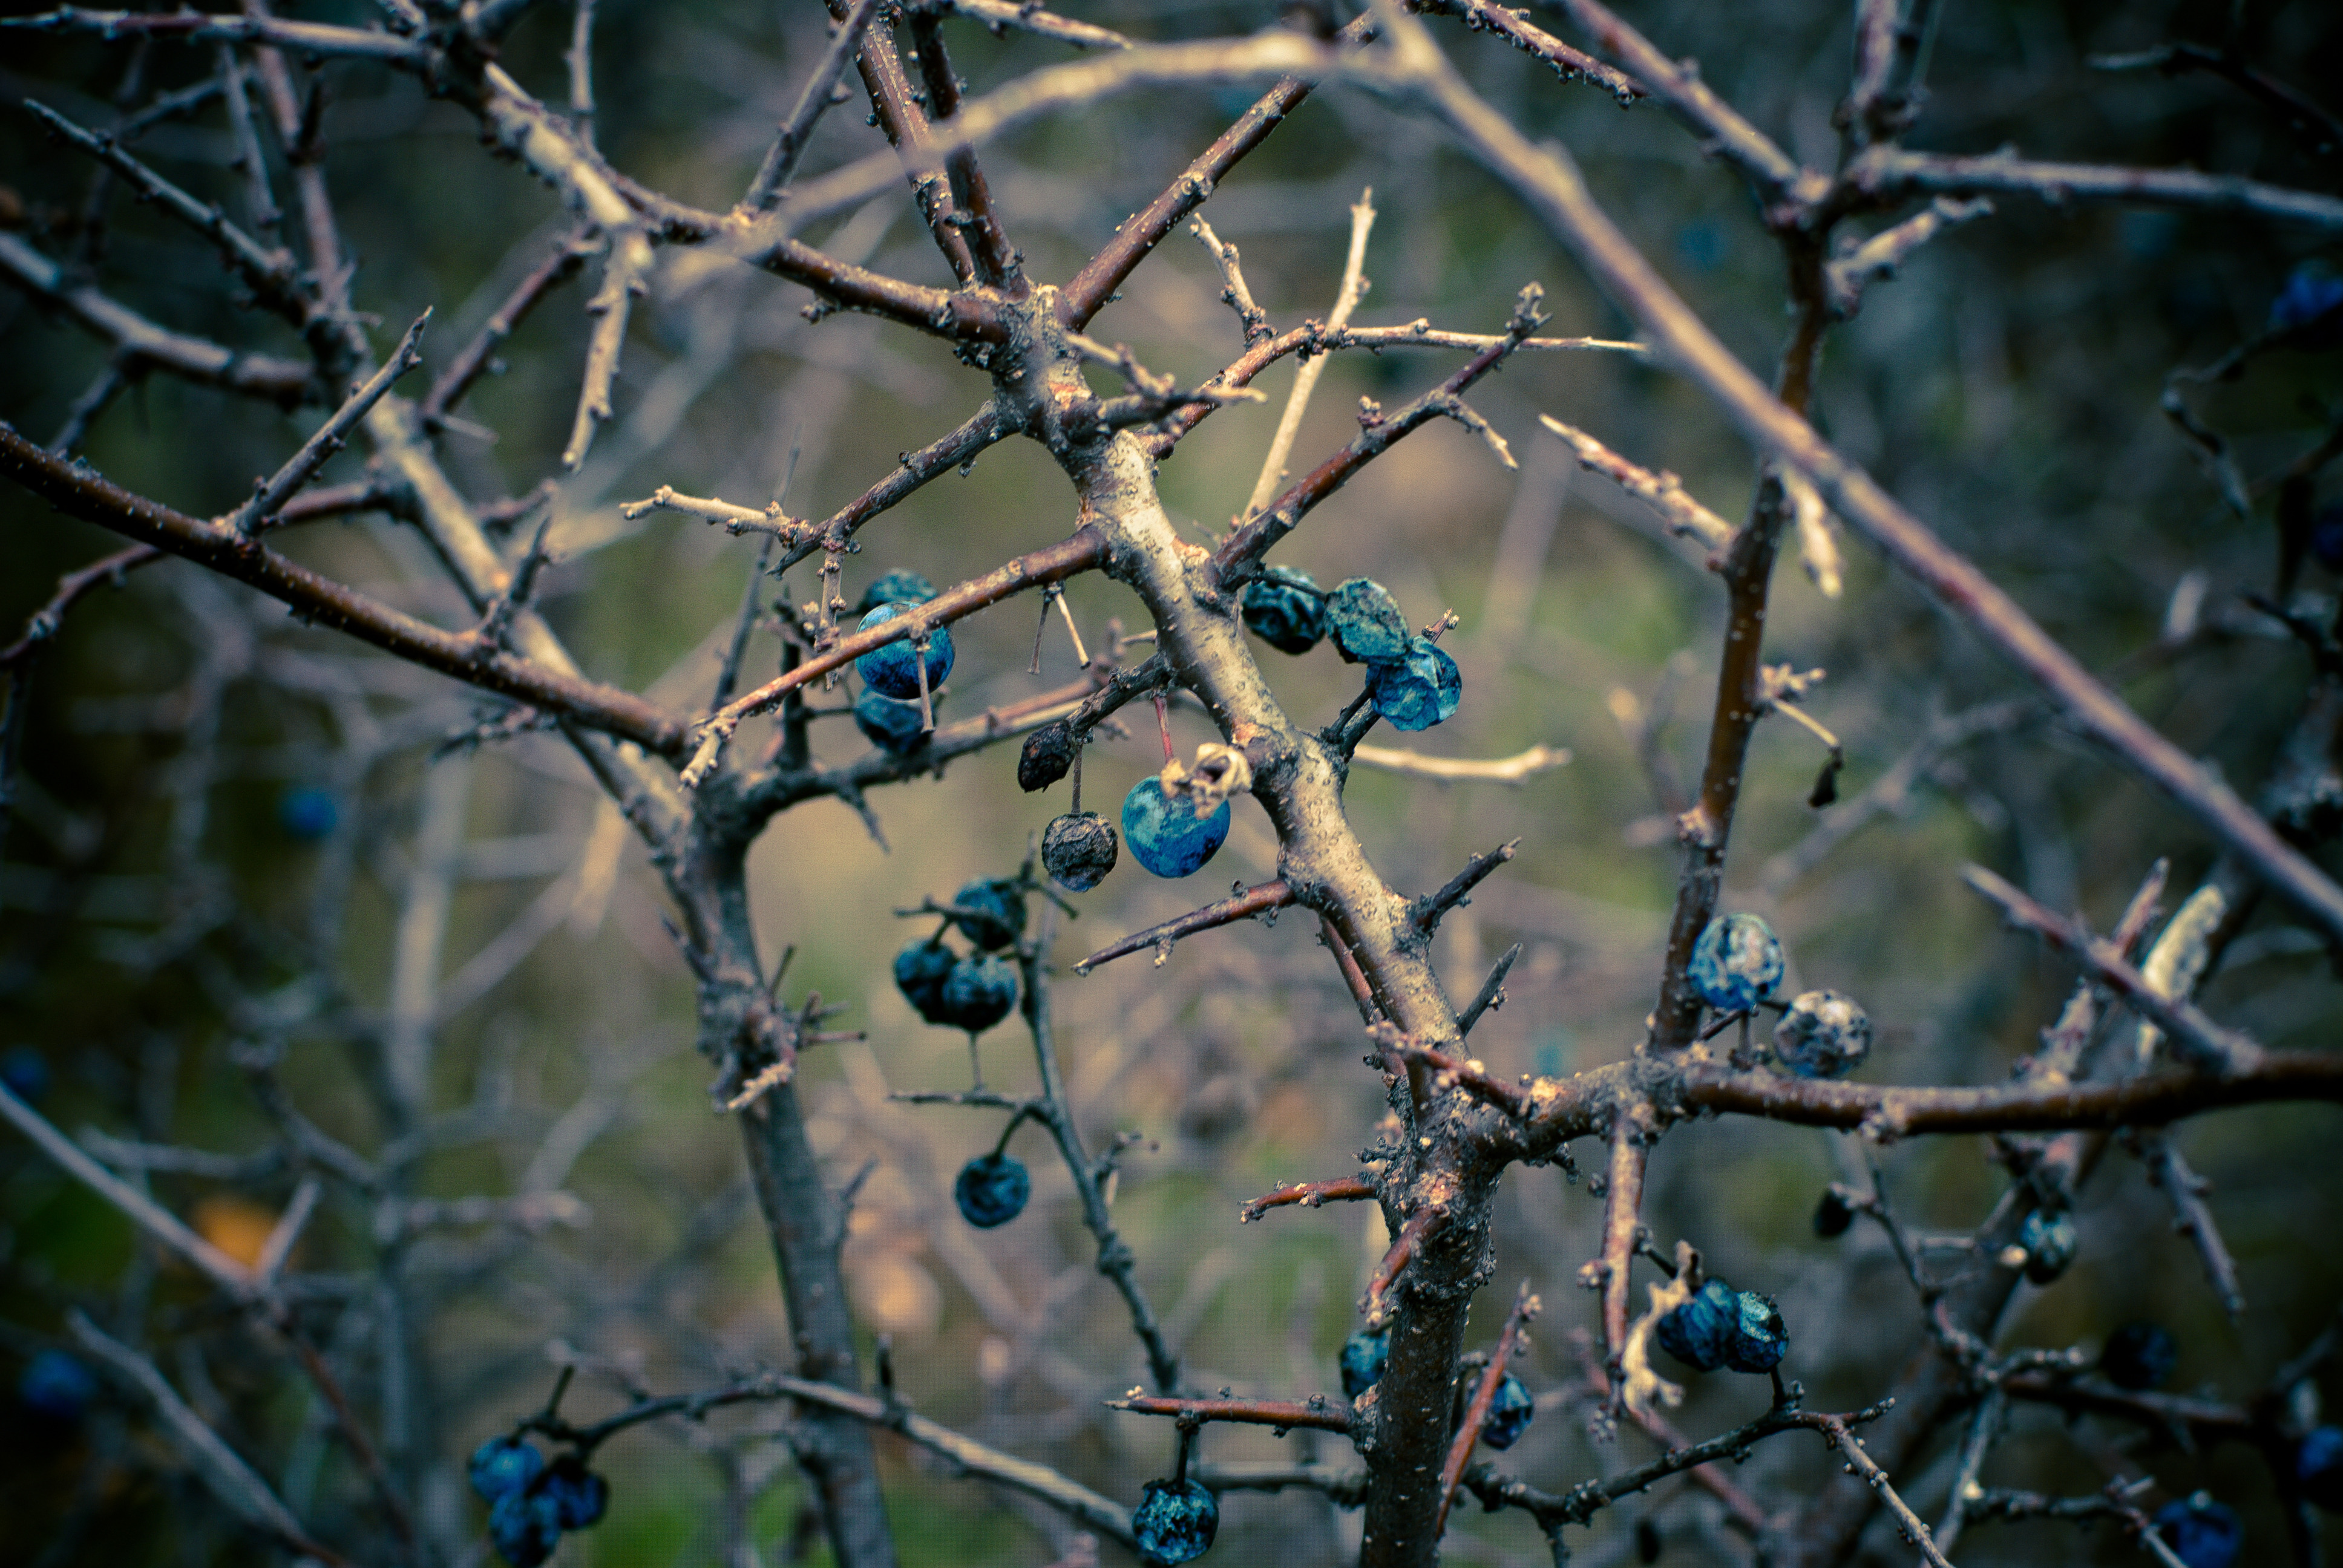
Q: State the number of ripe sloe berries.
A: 2